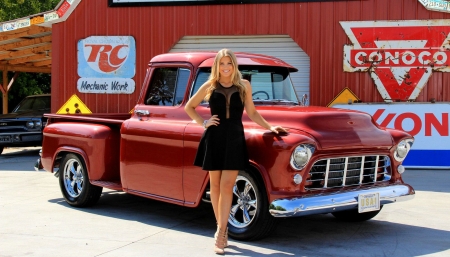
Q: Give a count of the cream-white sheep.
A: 0